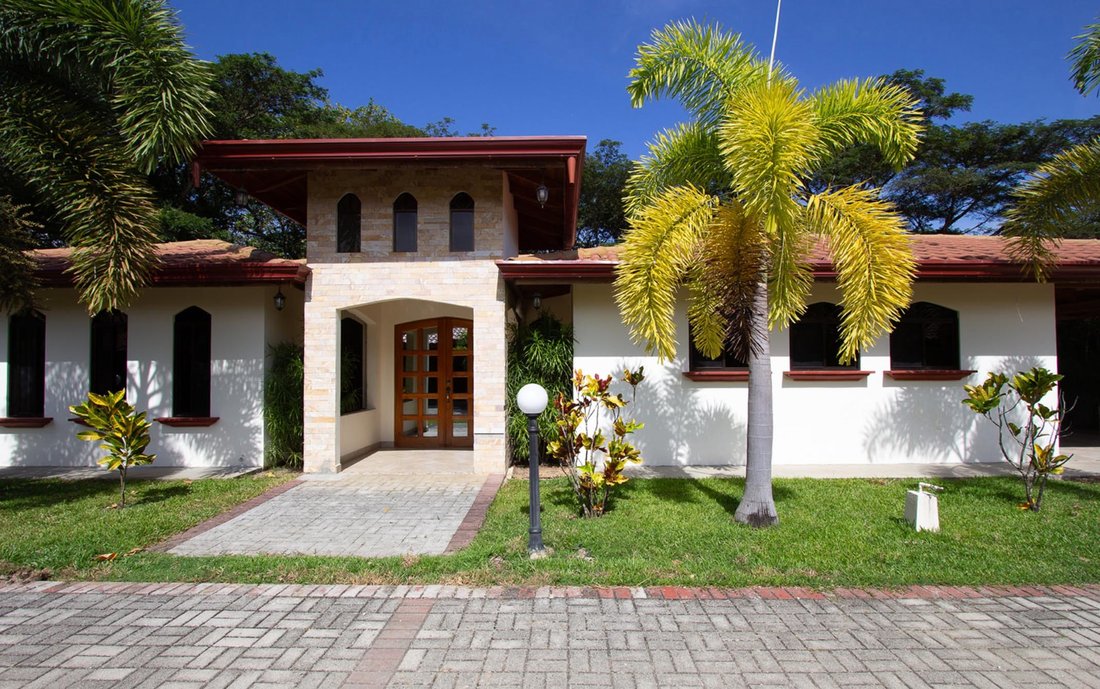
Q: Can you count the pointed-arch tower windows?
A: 3